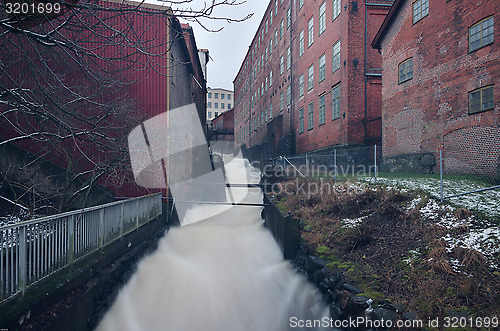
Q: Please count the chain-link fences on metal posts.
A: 1